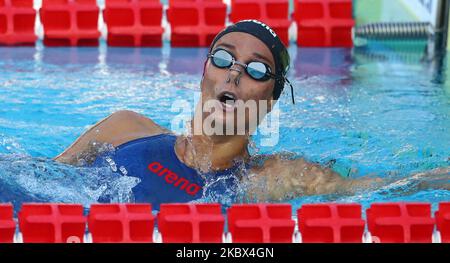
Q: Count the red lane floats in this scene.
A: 14